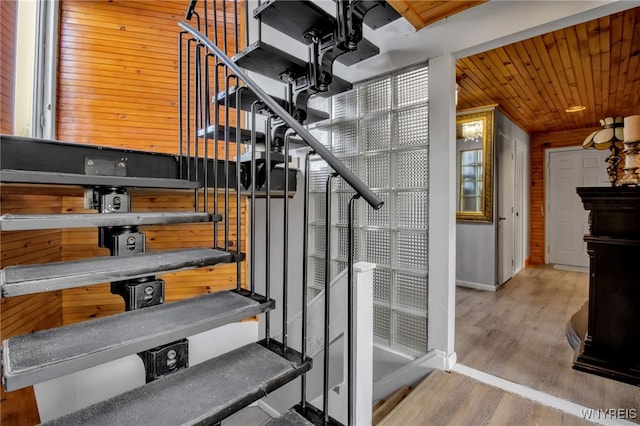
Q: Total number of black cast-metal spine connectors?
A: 8